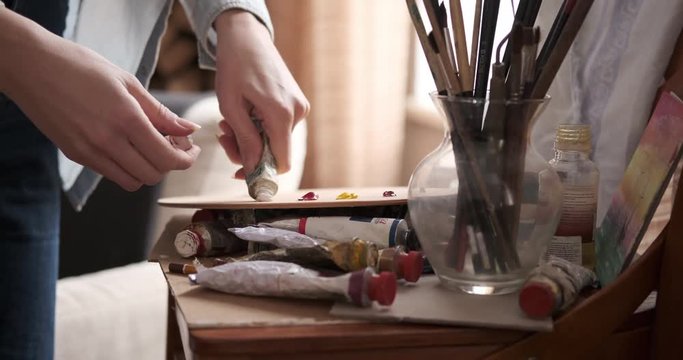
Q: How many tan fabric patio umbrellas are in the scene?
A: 0